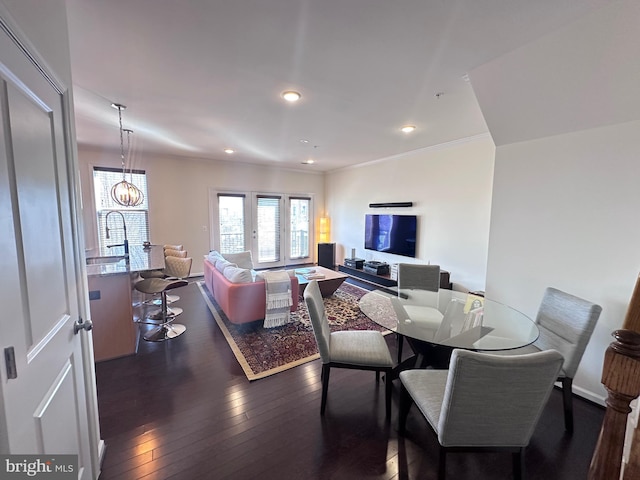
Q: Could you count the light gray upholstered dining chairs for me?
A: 4